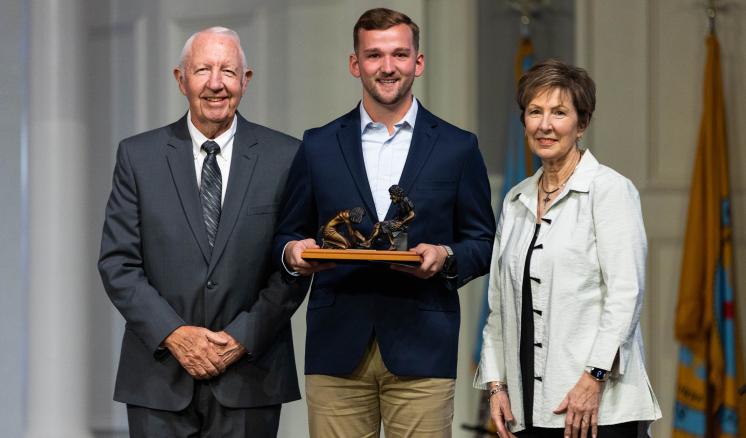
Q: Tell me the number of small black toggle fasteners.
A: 6